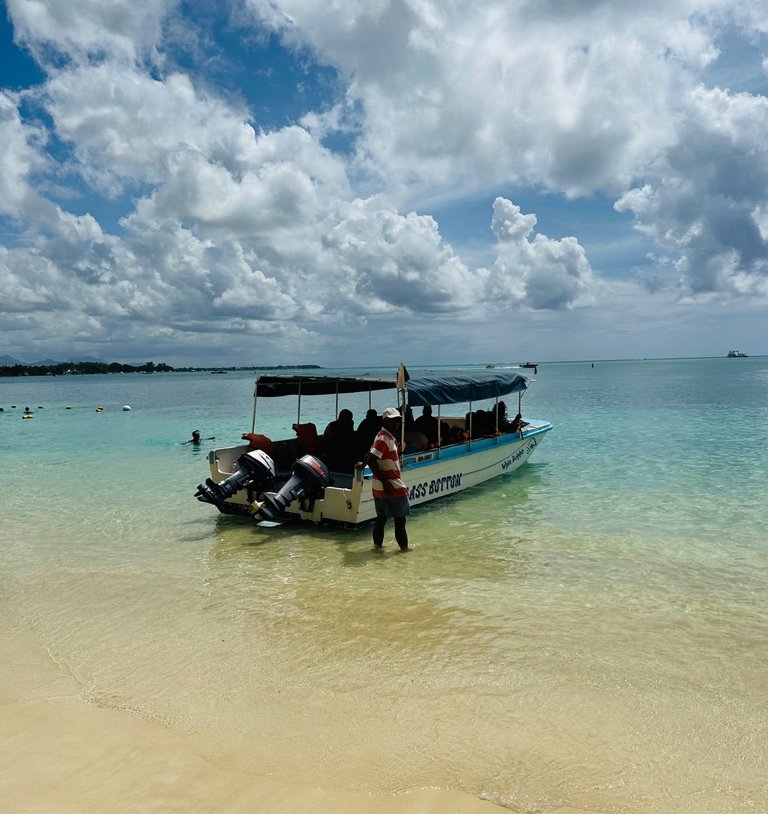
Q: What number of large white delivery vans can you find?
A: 0